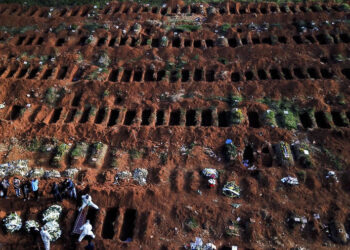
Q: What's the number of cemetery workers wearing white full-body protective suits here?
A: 3